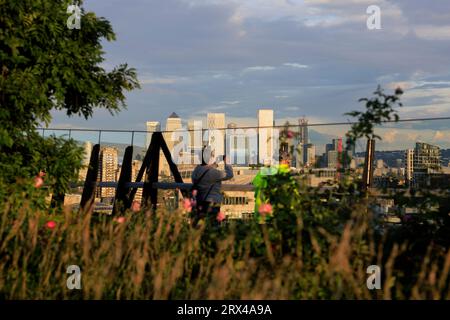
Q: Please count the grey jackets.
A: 1